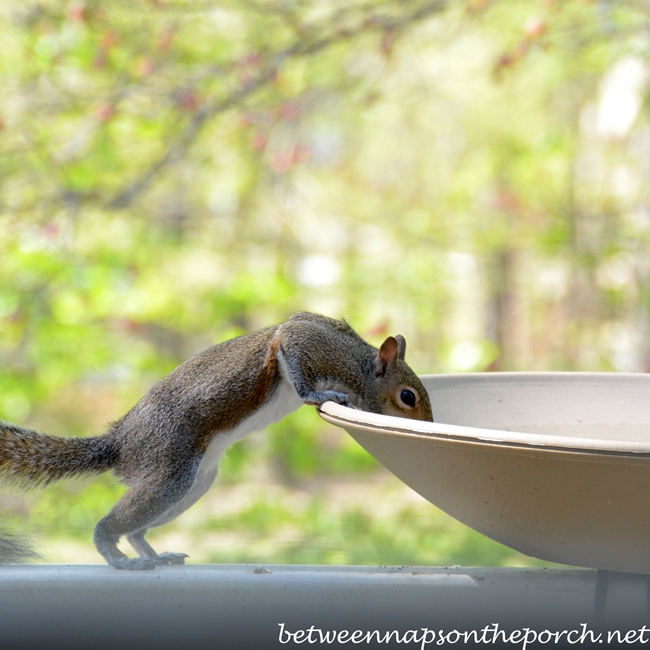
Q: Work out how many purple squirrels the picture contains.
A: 0